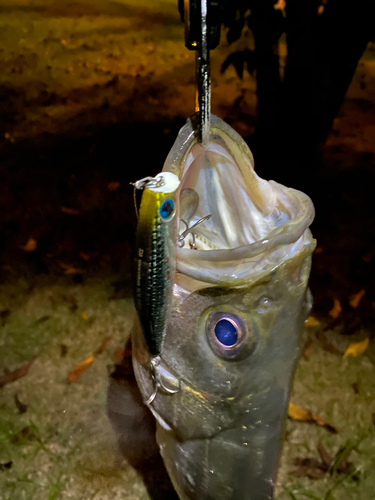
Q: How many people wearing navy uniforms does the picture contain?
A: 0